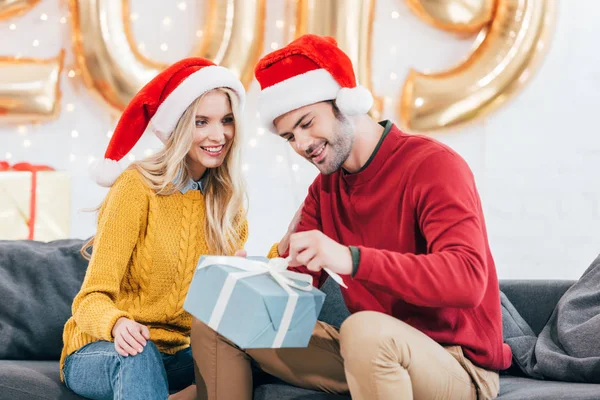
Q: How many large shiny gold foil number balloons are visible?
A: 4